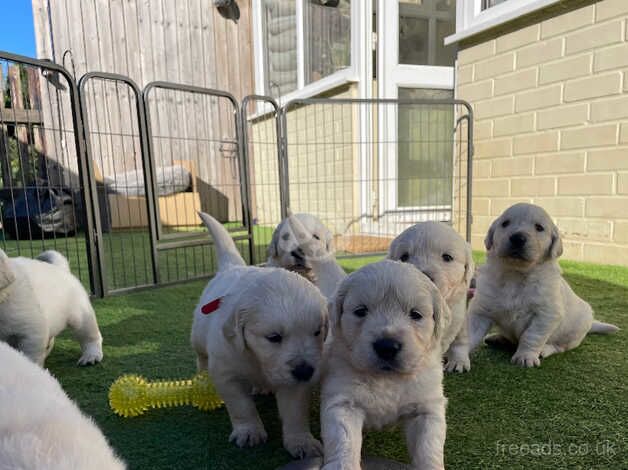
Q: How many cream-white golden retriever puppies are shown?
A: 7